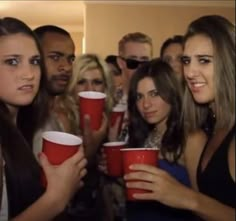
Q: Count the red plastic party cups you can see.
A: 5